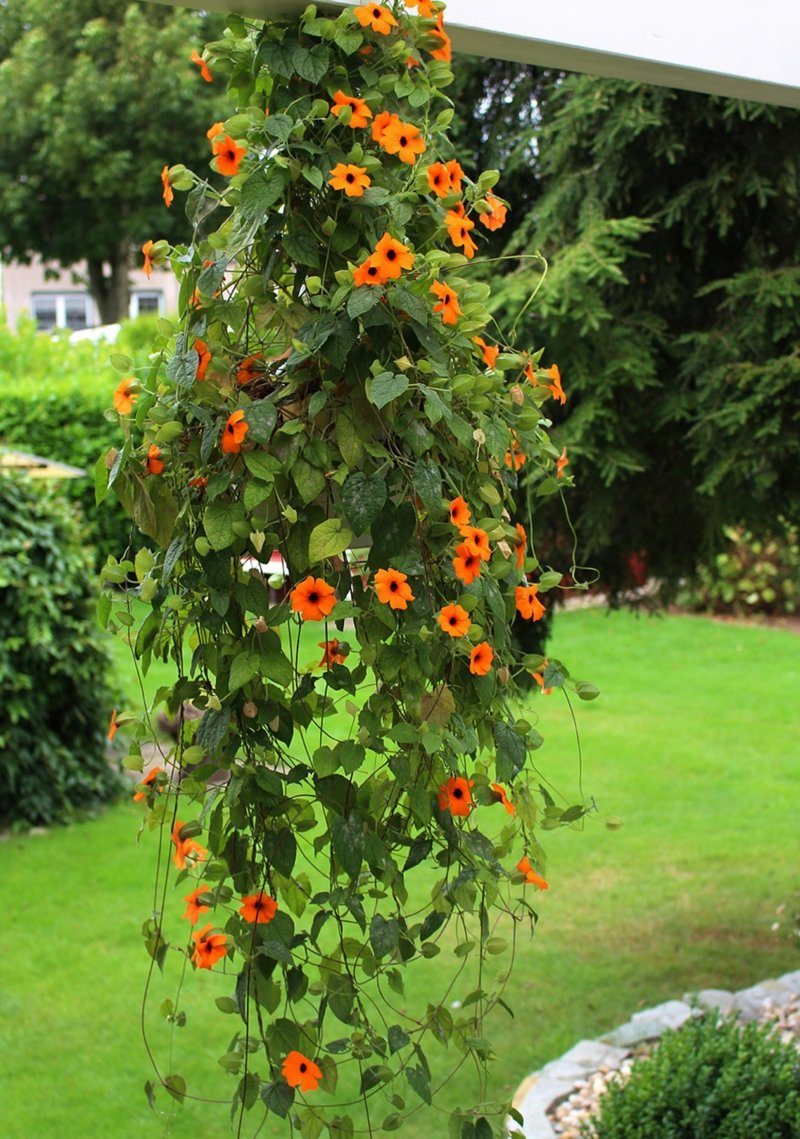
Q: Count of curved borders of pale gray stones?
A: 1